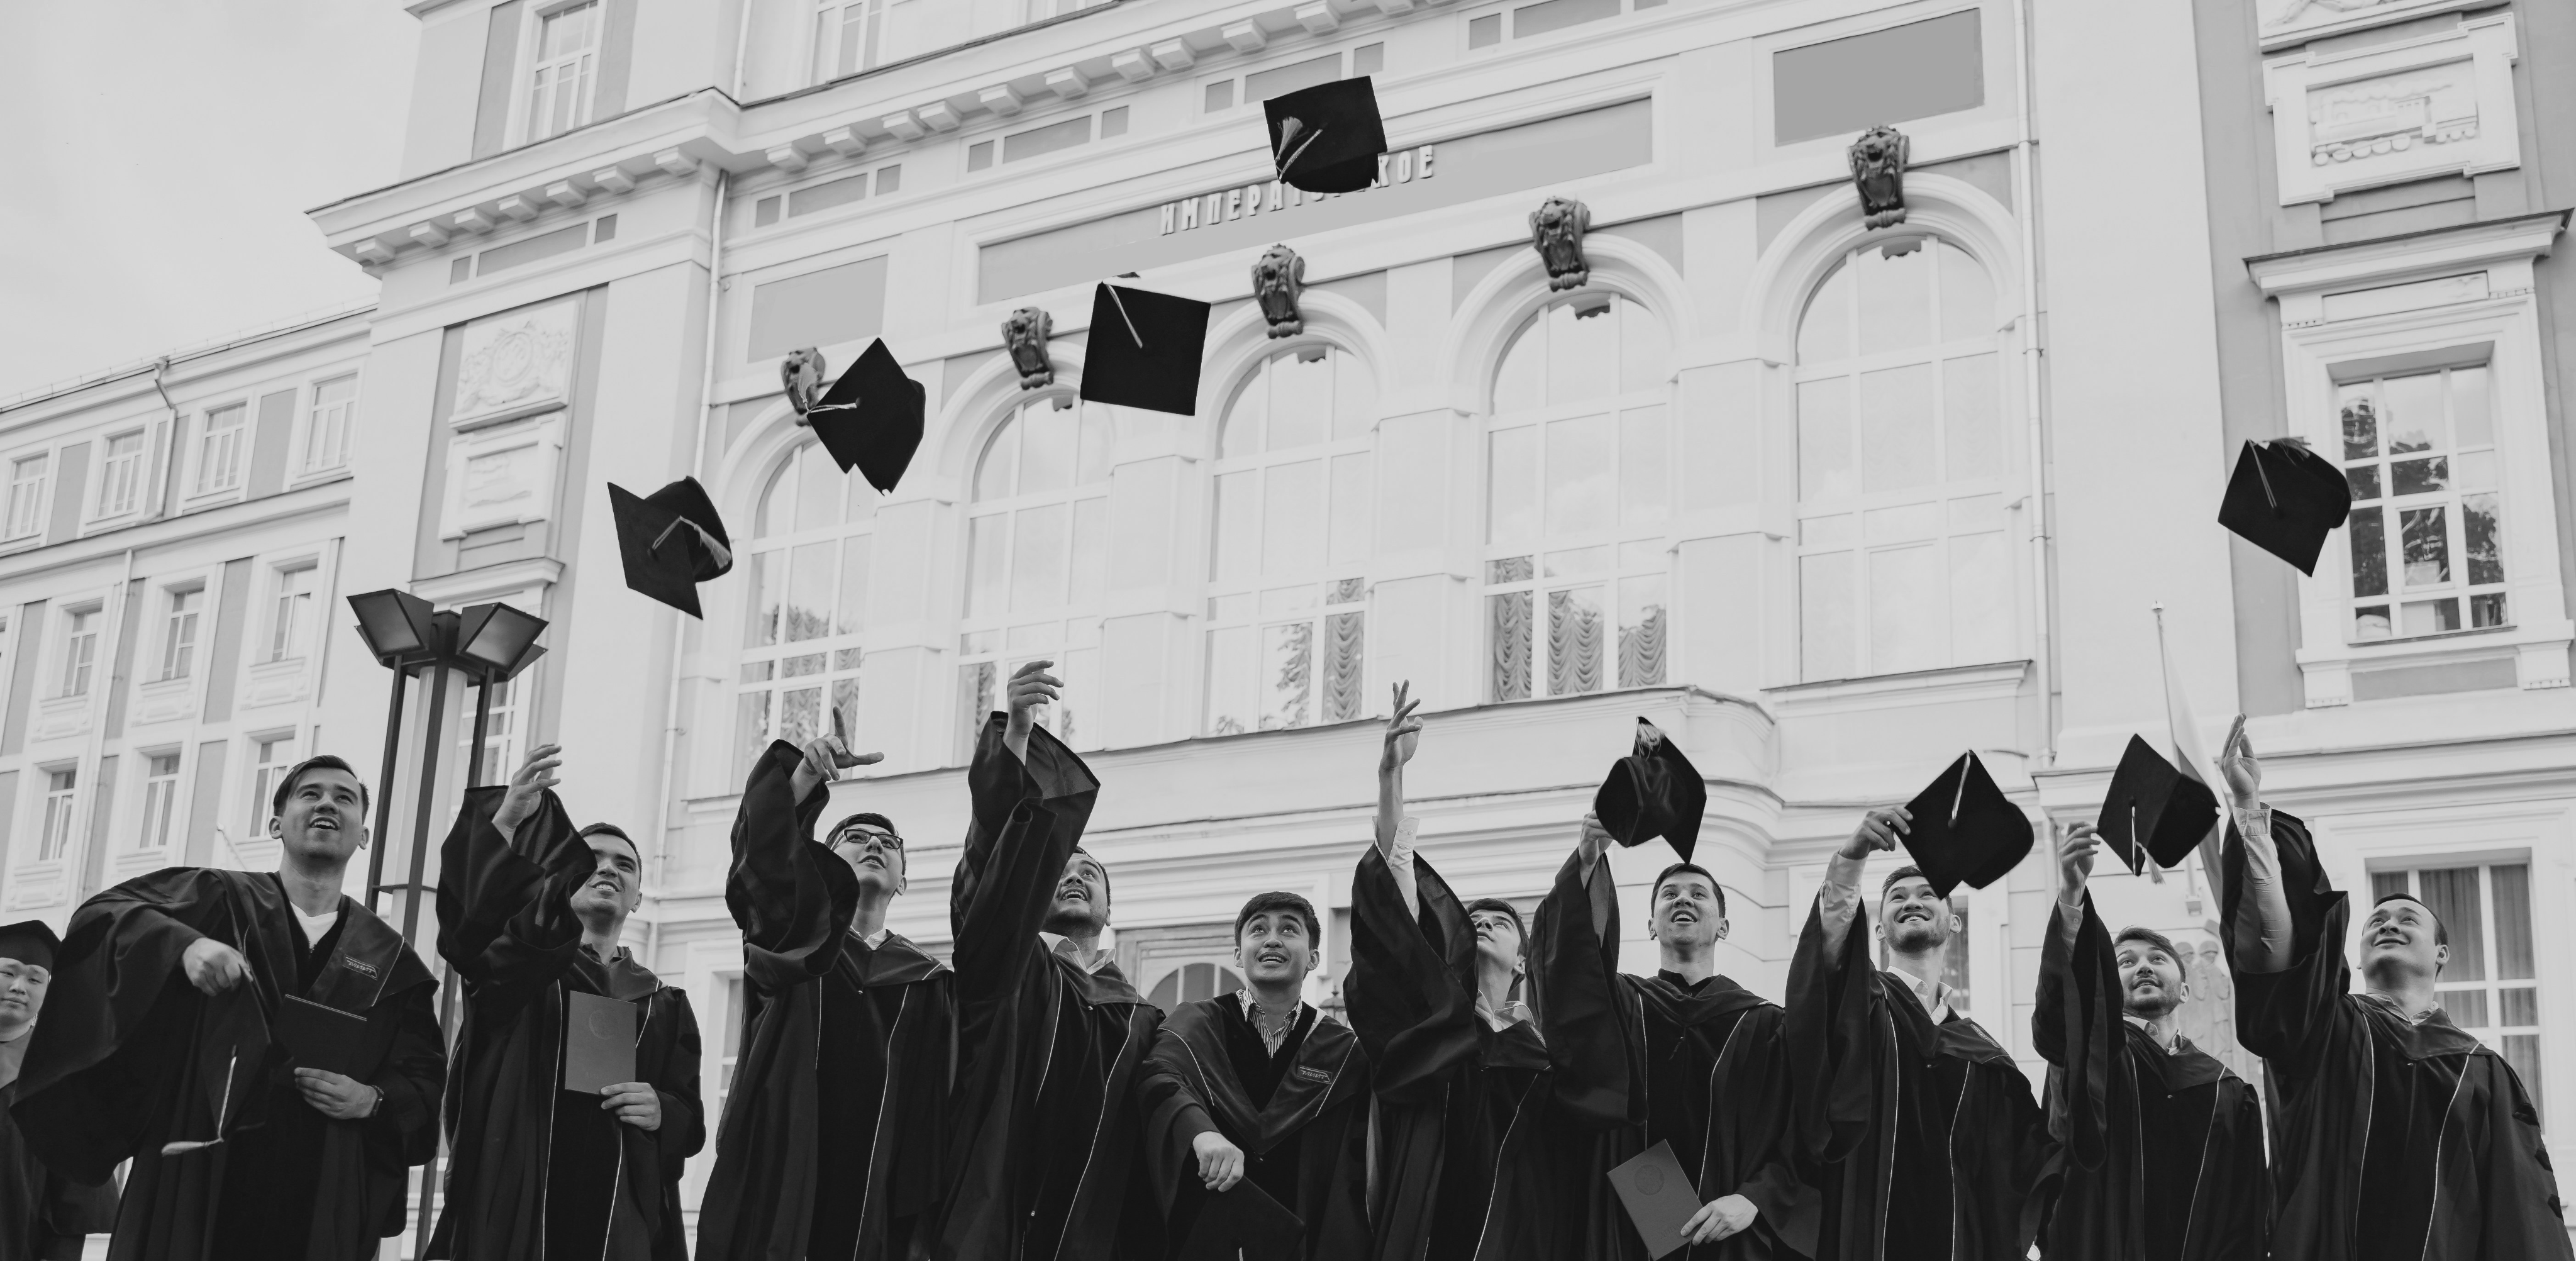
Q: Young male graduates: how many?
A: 11